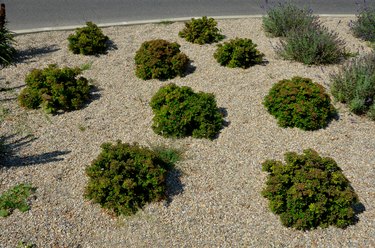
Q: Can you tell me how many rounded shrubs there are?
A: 9